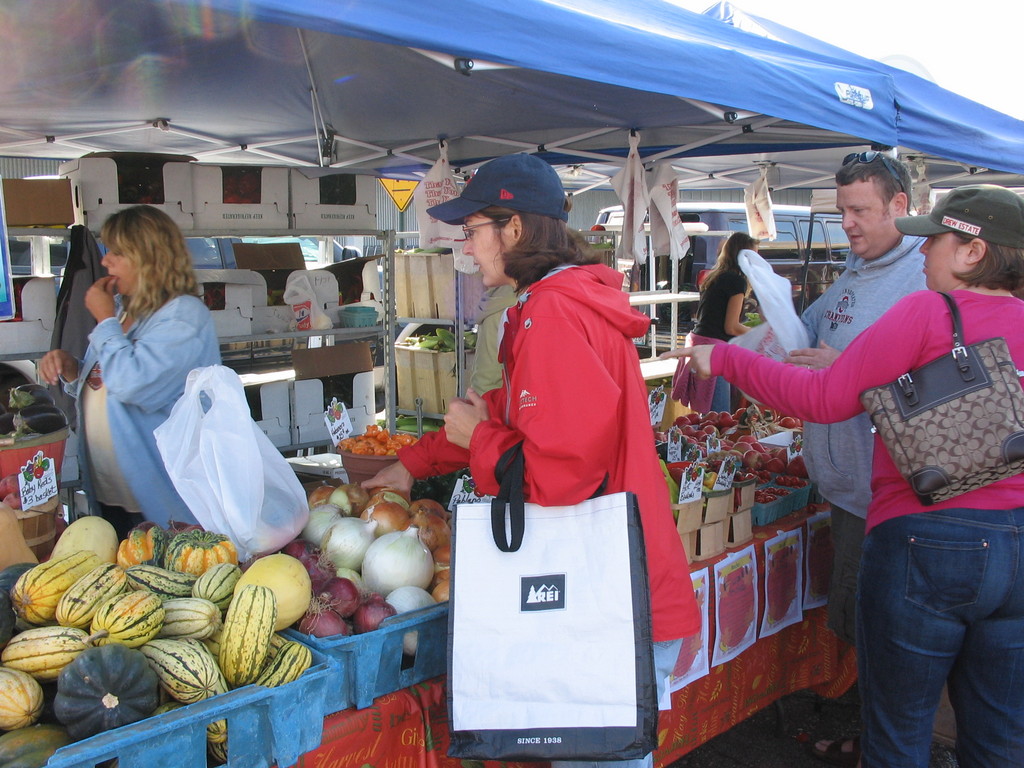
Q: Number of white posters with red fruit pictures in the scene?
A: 4